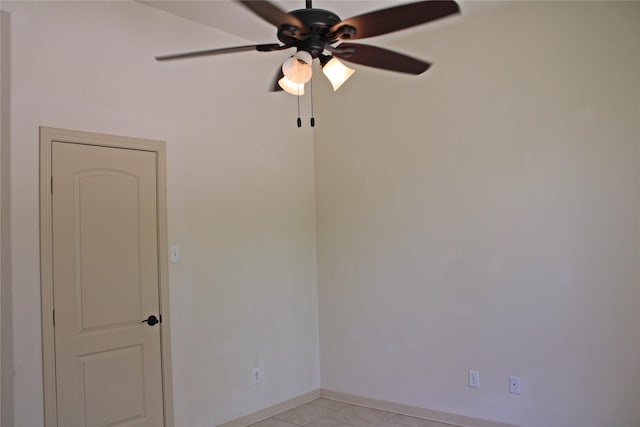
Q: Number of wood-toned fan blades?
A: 5